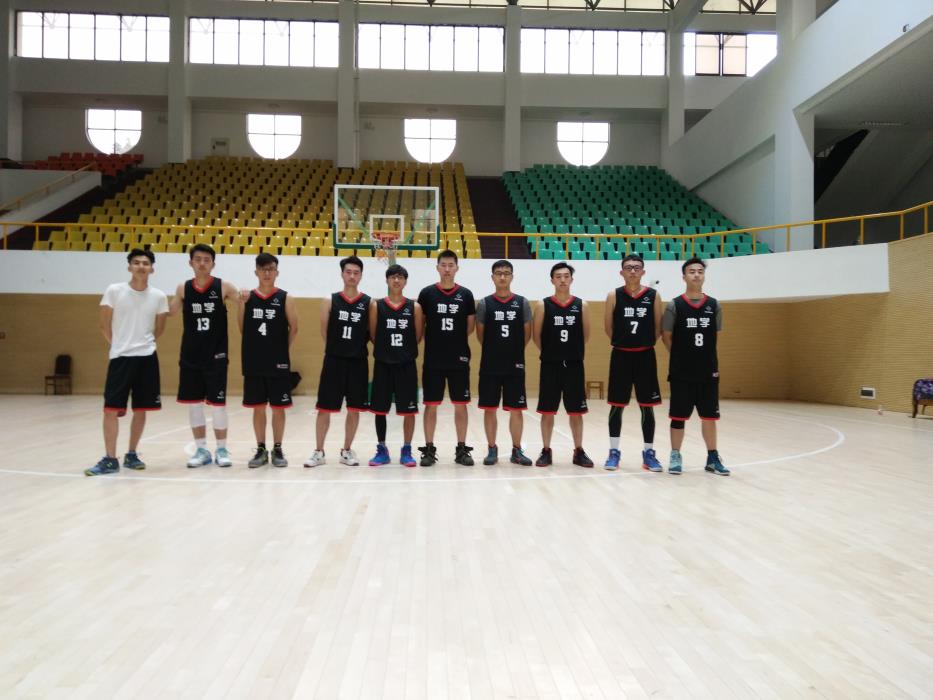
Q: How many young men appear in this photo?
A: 10